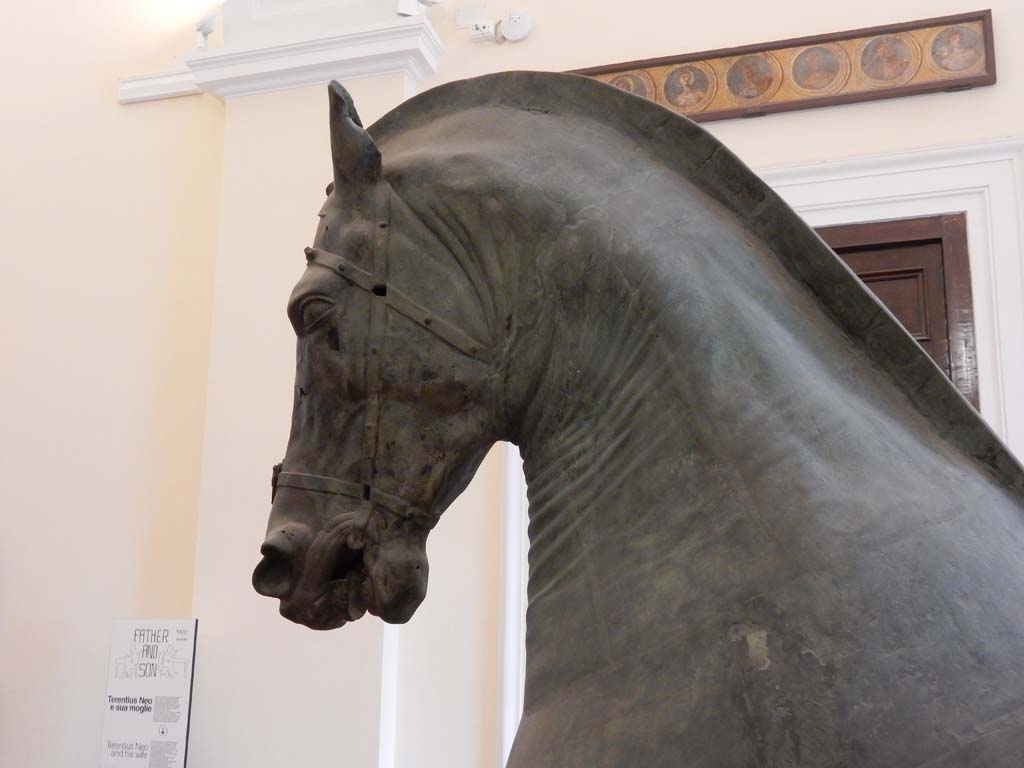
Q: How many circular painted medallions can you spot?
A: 6